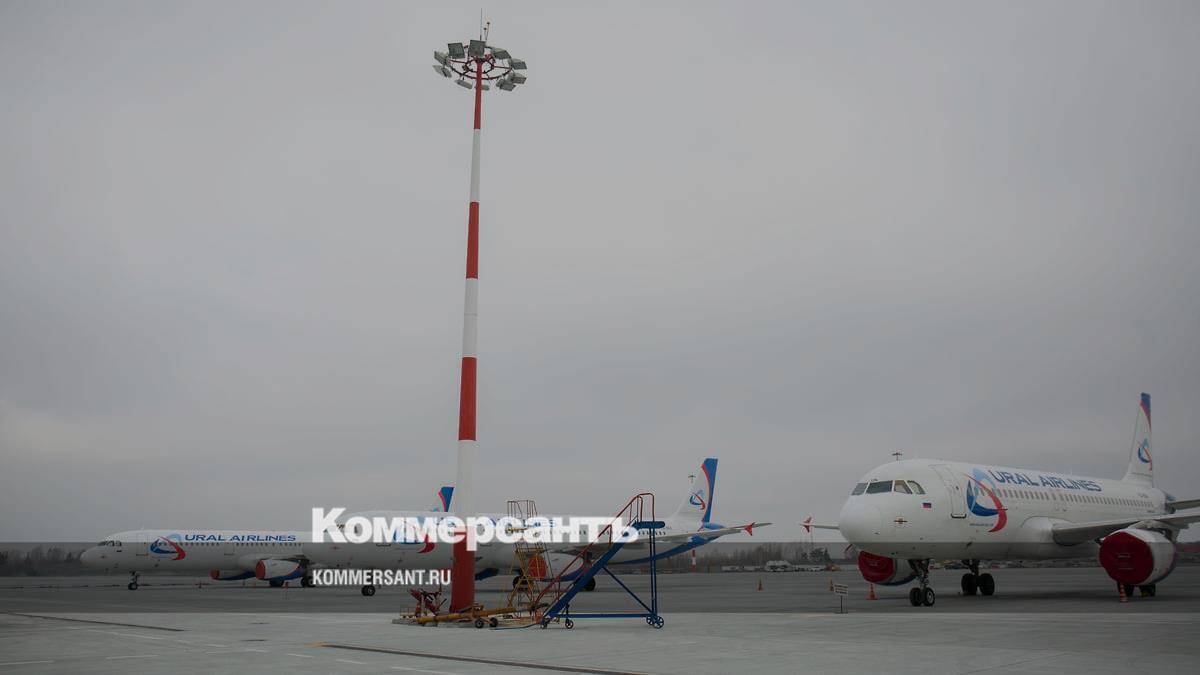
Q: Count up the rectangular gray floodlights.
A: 10